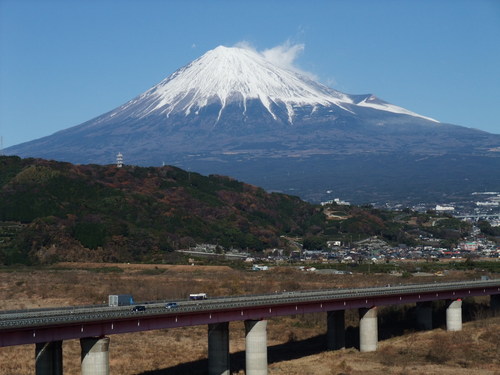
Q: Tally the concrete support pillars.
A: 8